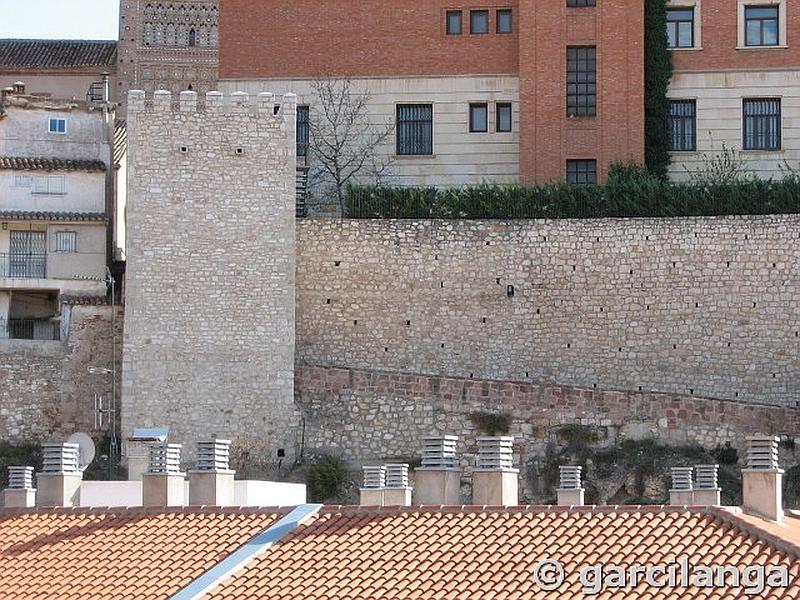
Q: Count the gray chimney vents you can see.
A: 12